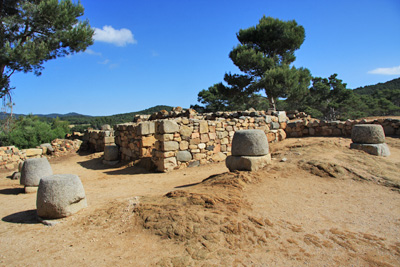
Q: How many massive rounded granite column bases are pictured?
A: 5